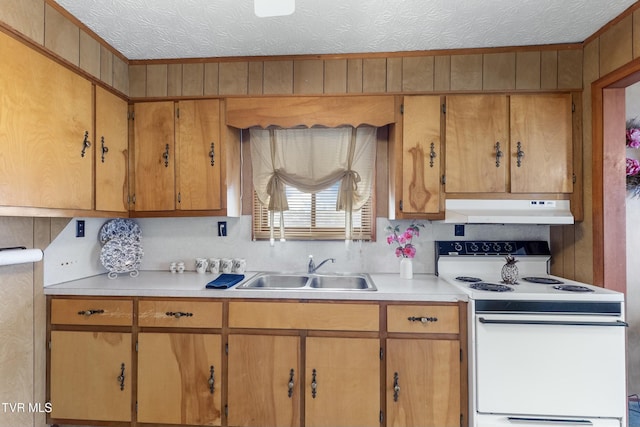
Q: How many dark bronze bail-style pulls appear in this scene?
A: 15